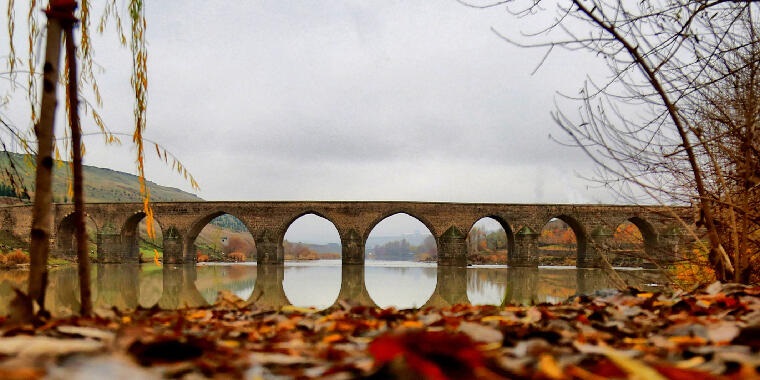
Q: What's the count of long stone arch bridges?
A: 1